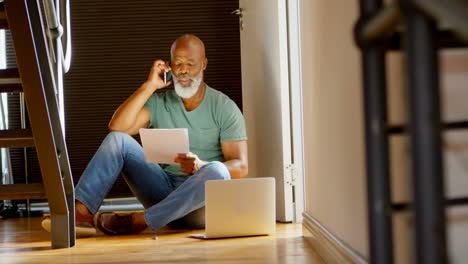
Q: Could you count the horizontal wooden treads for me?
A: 4